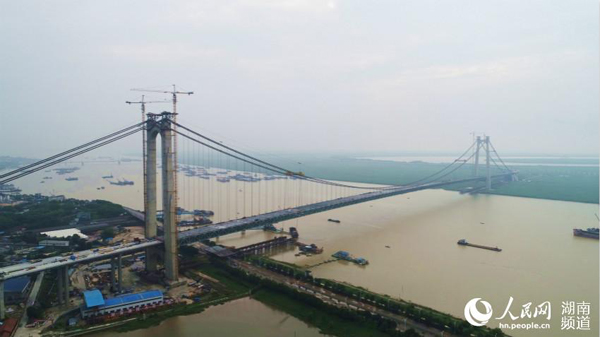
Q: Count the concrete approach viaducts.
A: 1